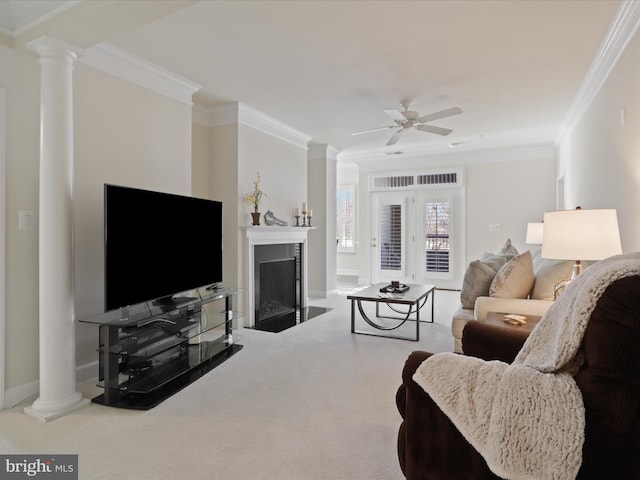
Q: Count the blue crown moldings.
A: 0